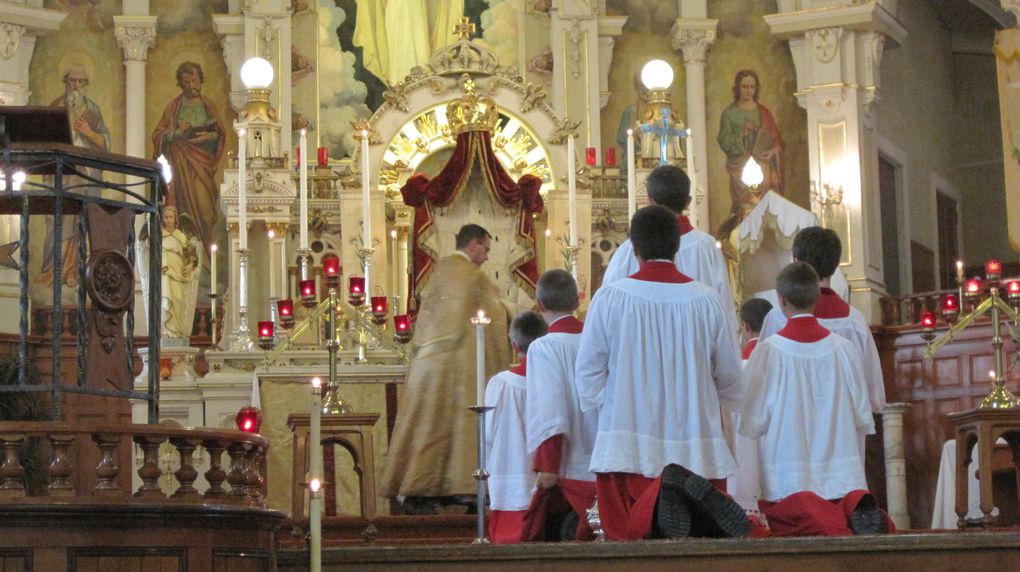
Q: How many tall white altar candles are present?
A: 6